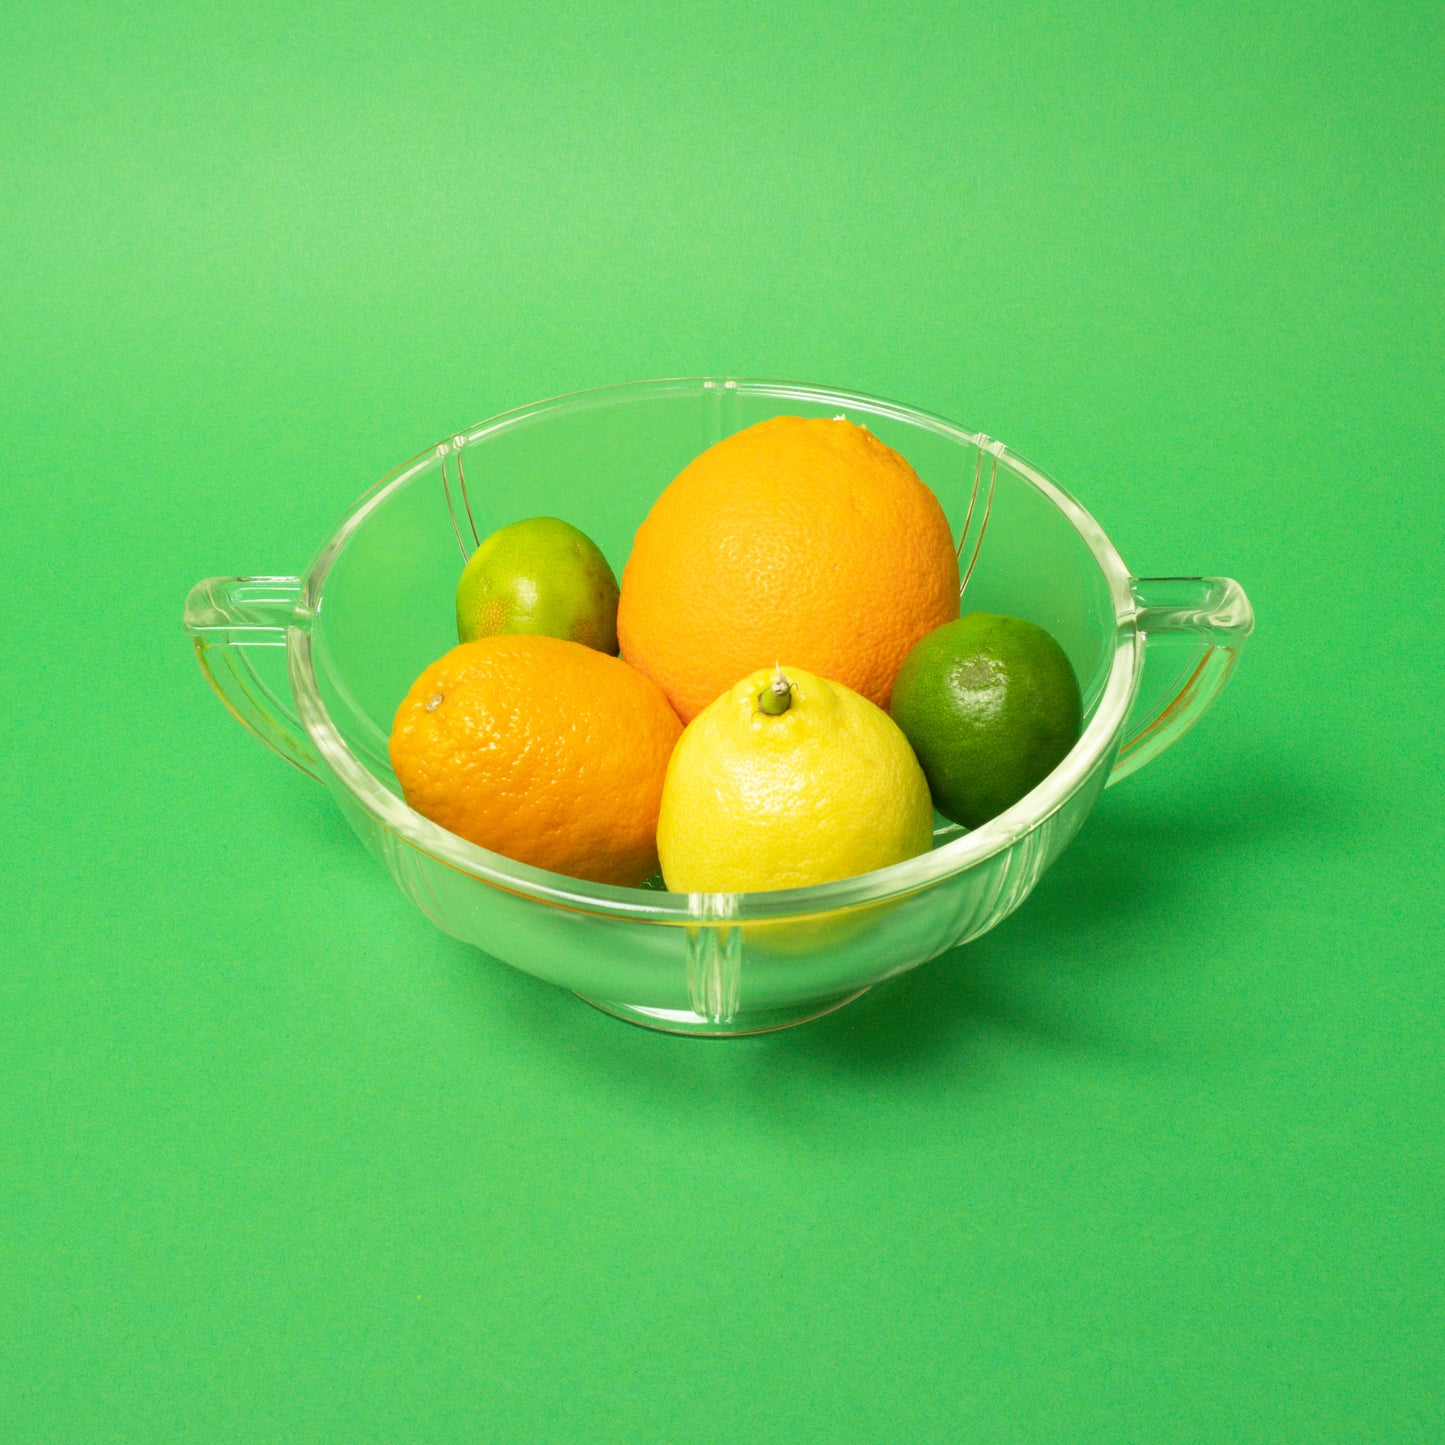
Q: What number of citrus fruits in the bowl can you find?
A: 5